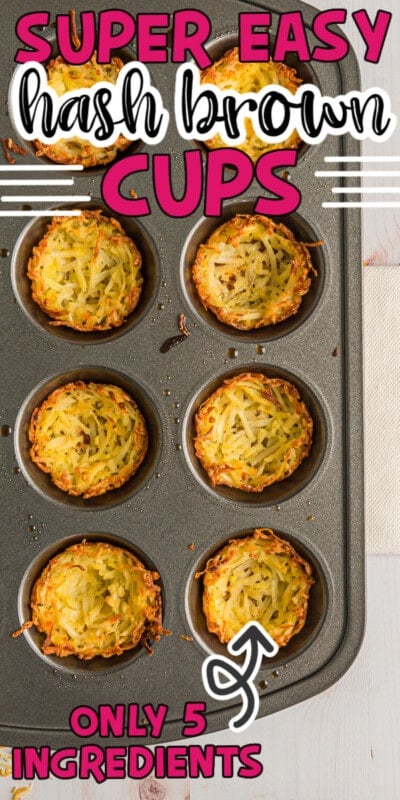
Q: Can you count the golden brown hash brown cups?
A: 8